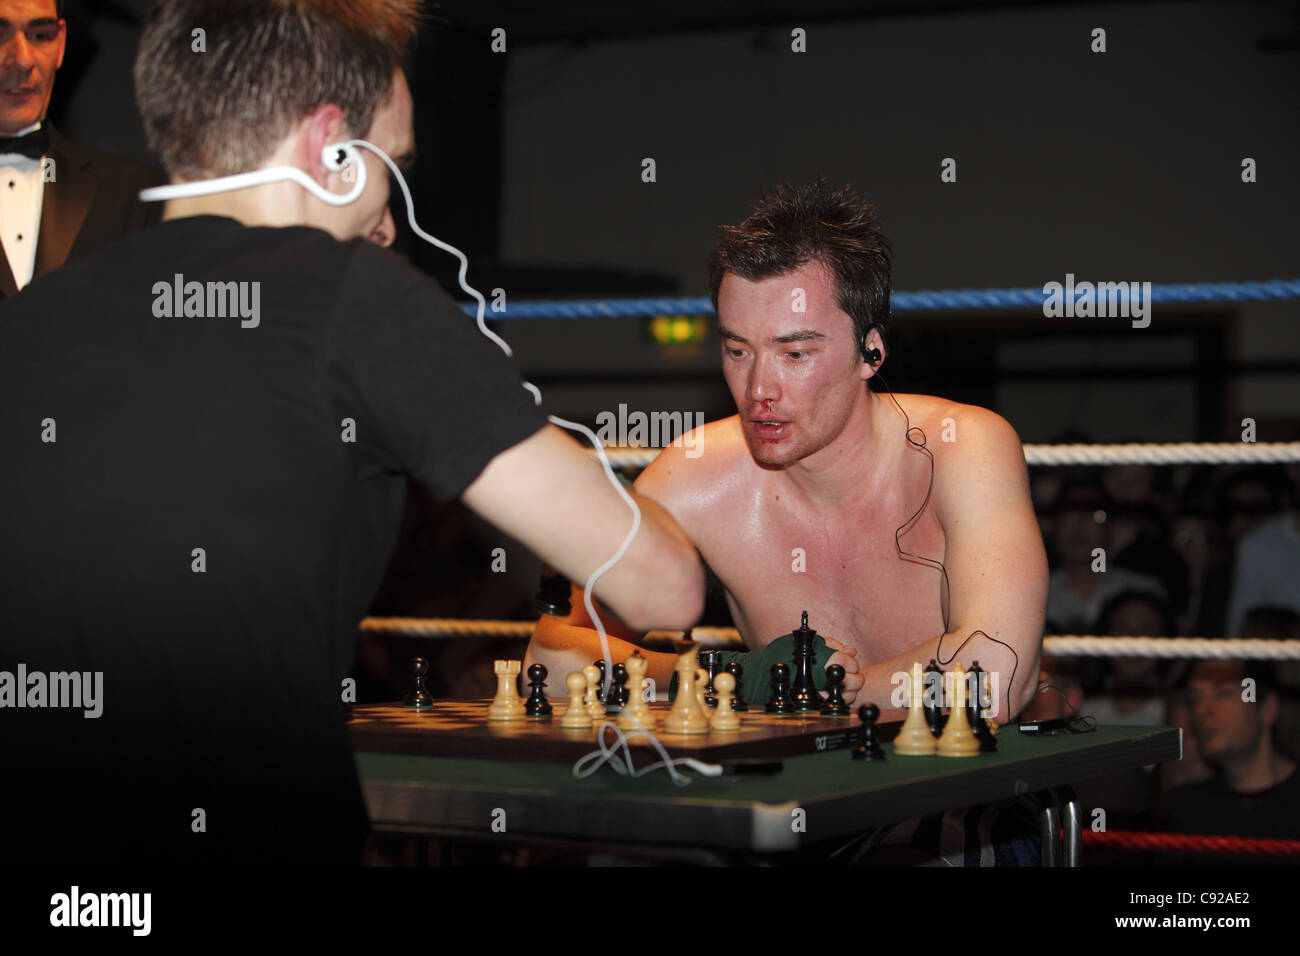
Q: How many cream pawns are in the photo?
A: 4